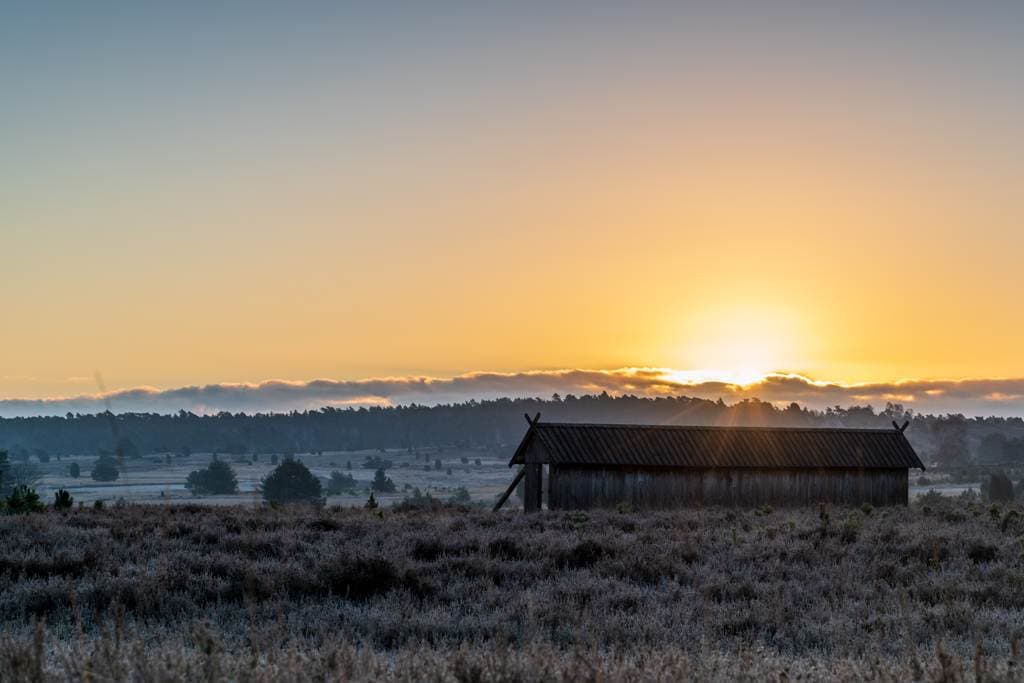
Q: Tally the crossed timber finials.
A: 2